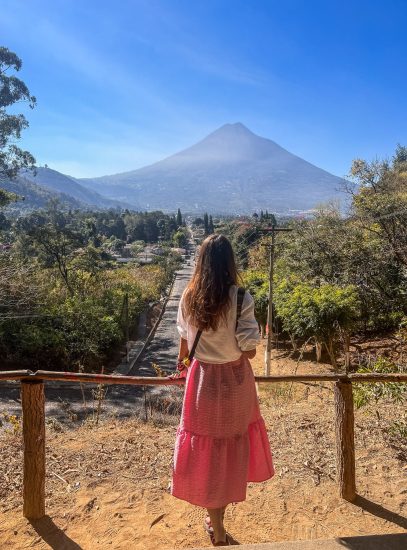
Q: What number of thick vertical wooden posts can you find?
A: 2